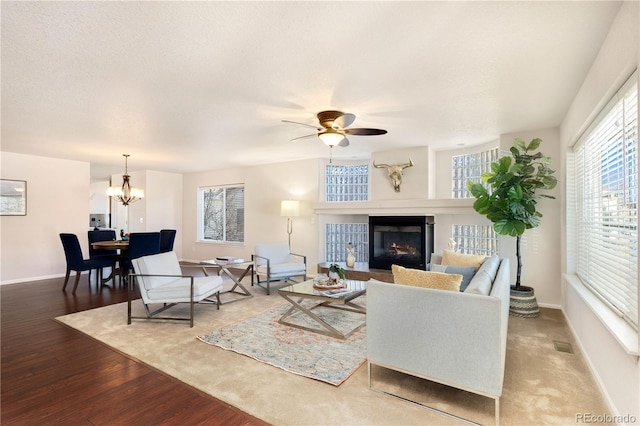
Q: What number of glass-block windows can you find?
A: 4